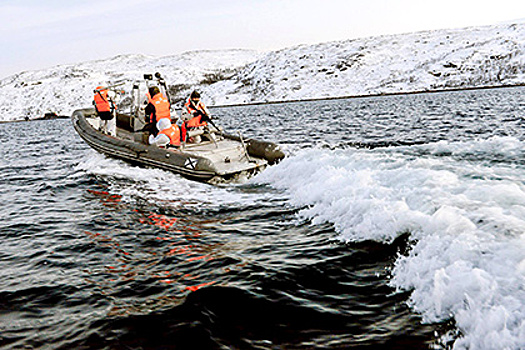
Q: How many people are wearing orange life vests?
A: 4